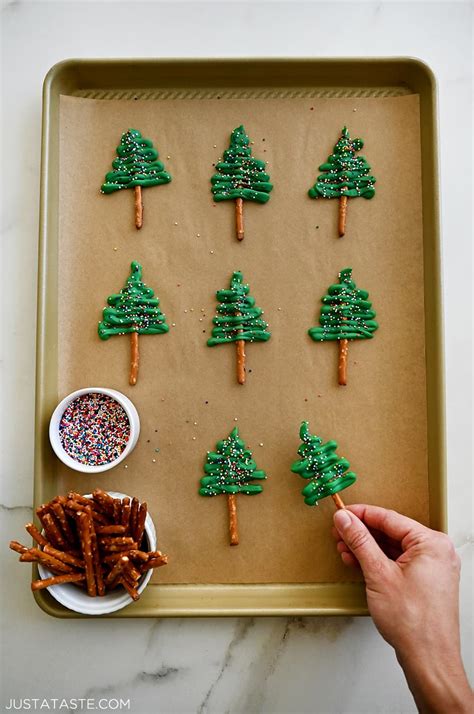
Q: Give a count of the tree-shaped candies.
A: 8